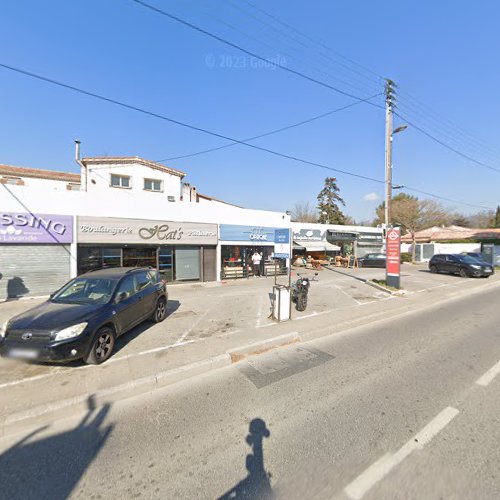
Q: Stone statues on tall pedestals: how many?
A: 0